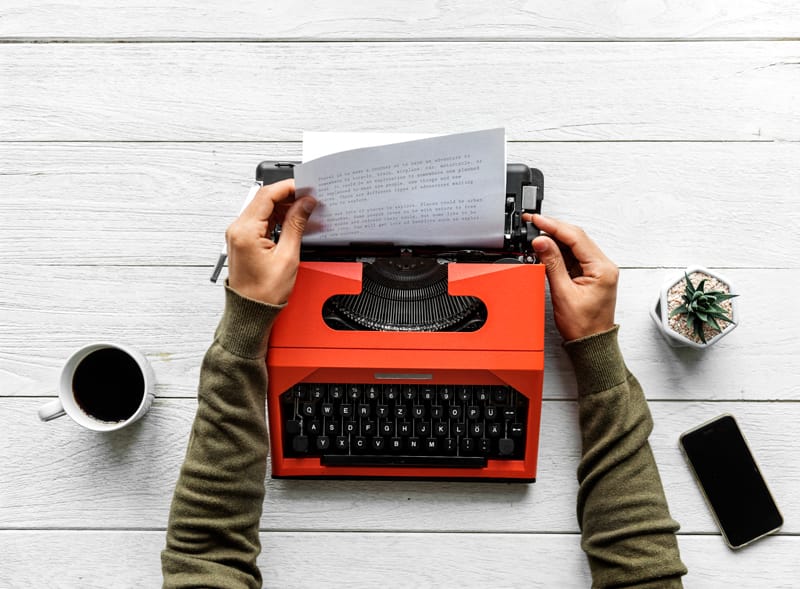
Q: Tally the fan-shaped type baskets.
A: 1